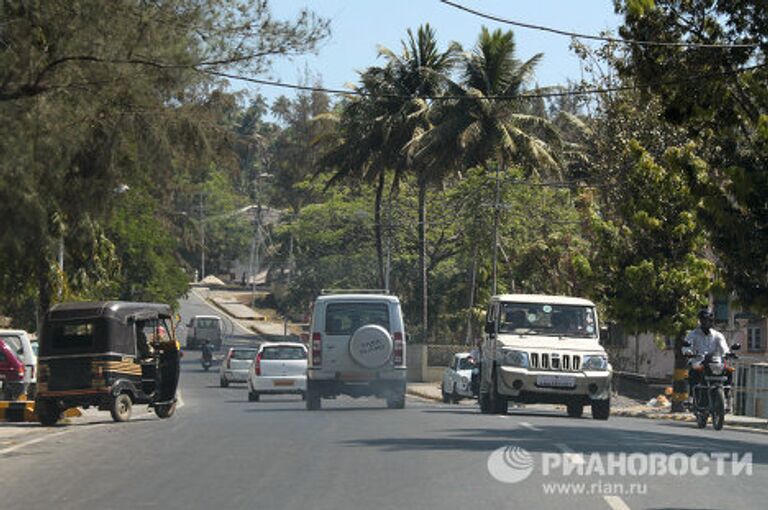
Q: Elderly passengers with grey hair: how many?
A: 0